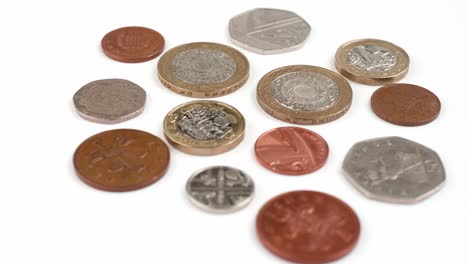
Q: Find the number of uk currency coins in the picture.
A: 13